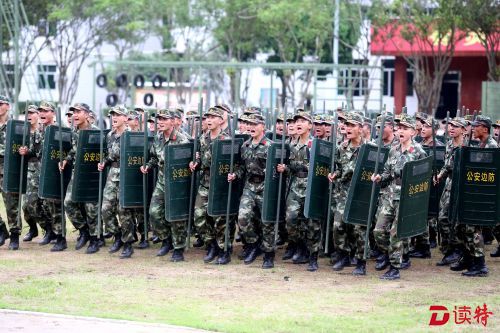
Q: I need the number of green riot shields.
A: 12